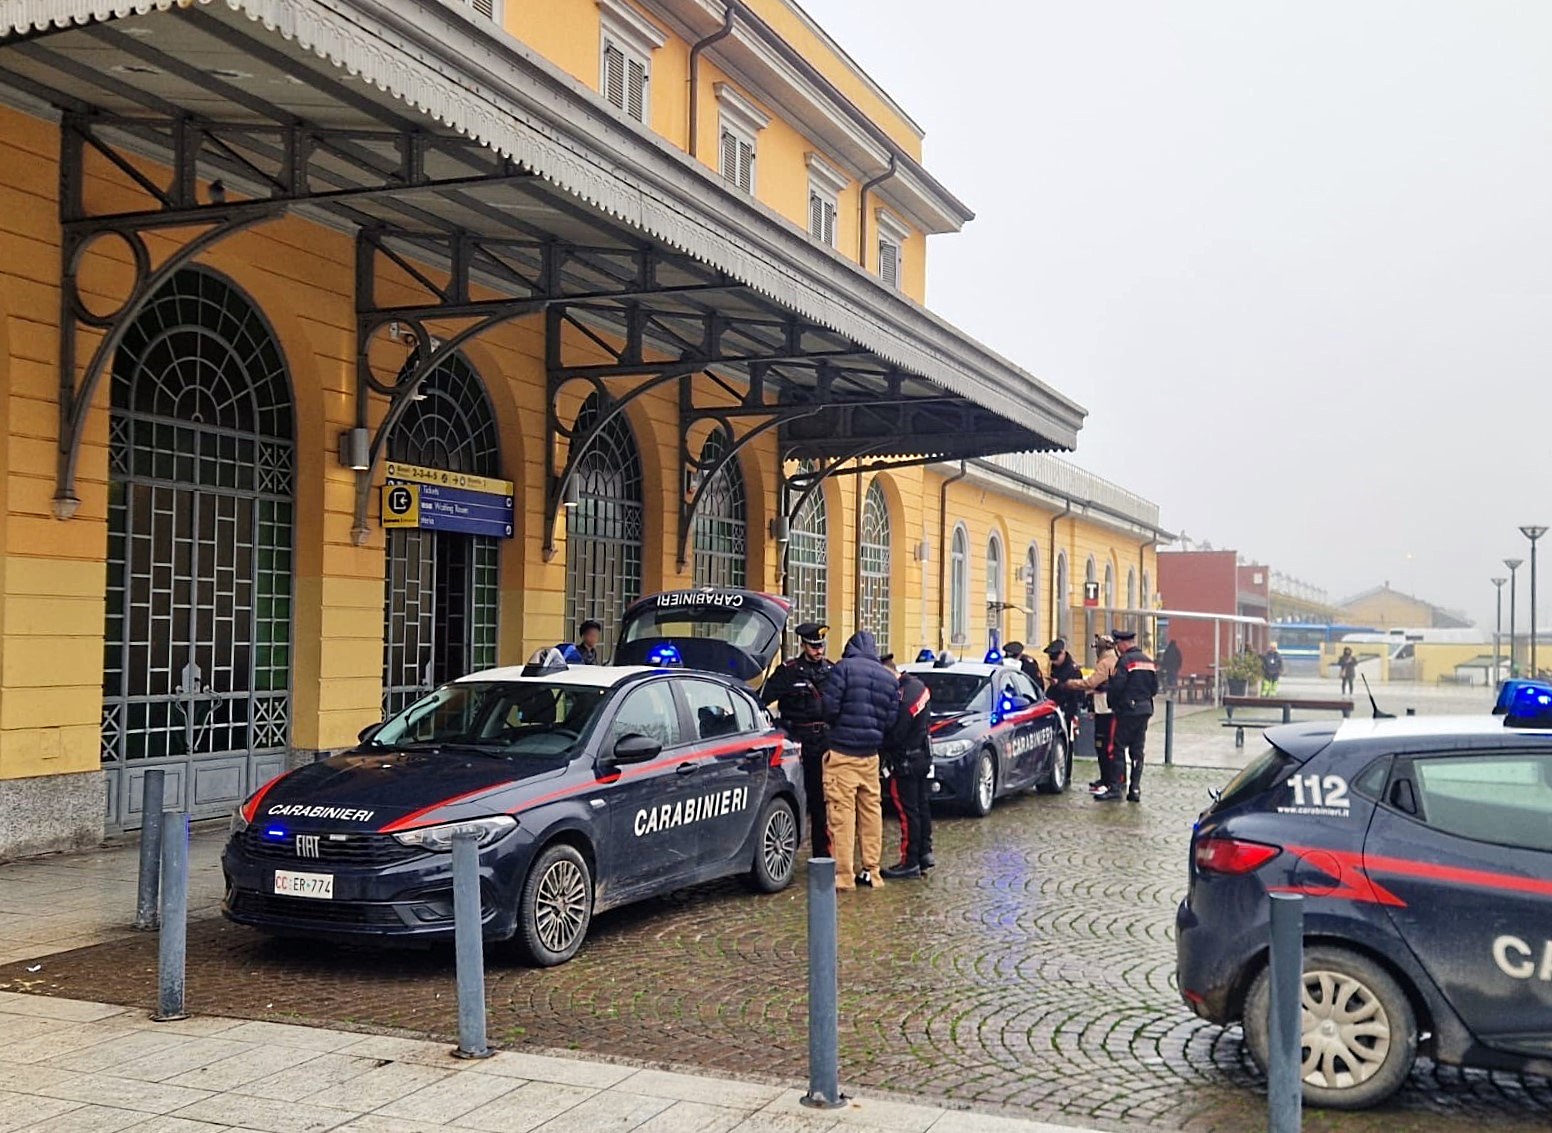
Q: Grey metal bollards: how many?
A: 6